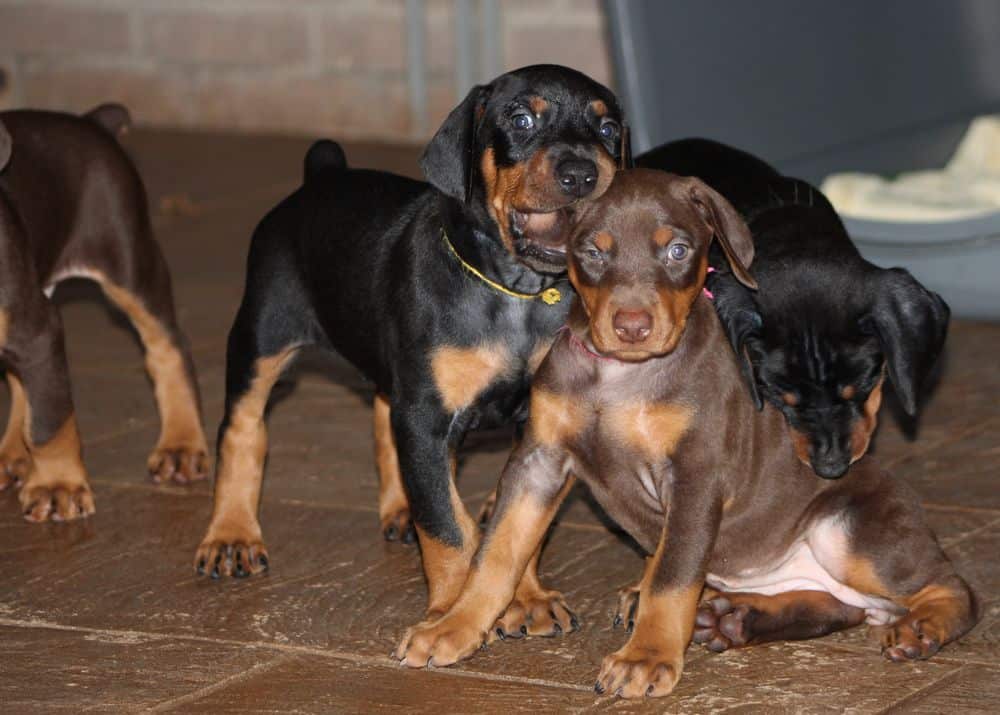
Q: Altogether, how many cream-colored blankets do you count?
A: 1